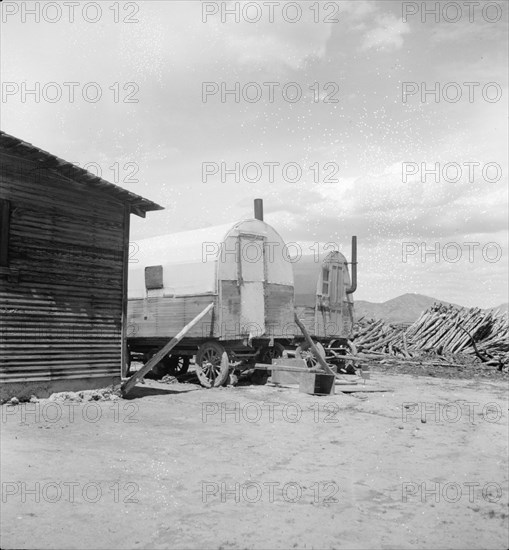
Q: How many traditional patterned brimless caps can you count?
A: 0